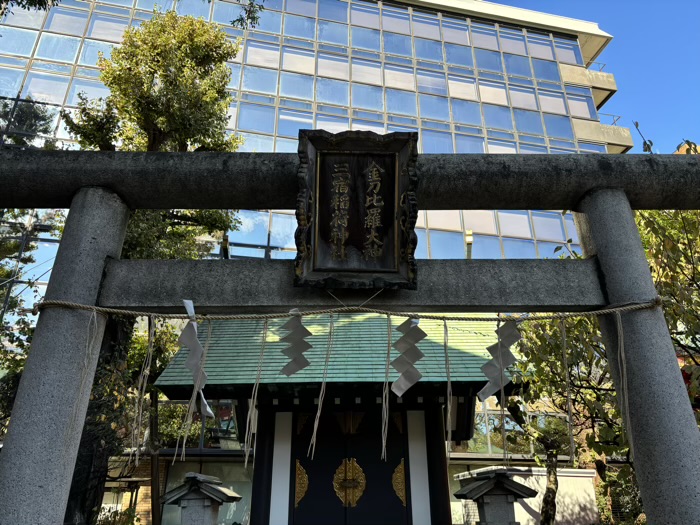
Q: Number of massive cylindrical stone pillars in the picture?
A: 2